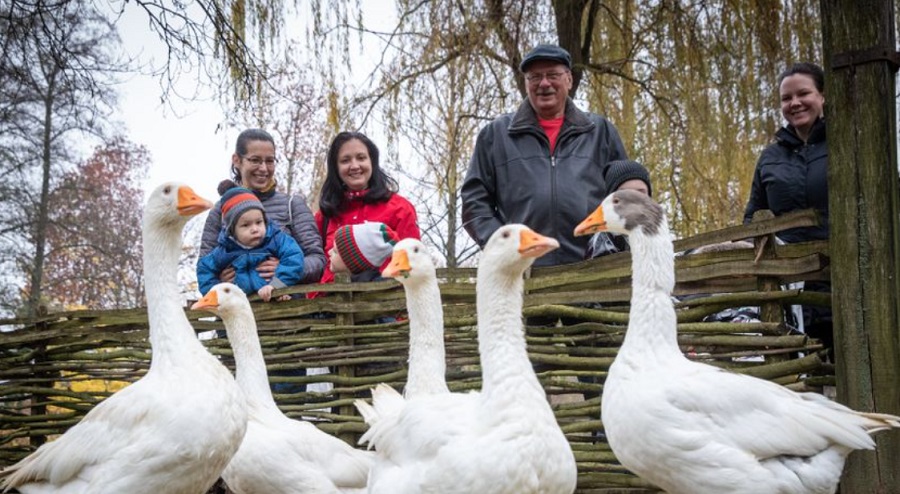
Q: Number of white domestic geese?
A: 5